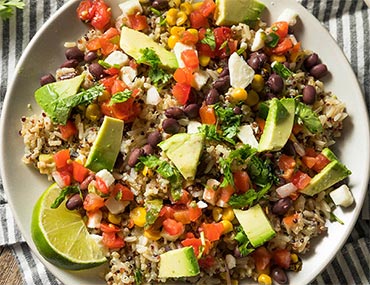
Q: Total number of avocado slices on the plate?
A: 9